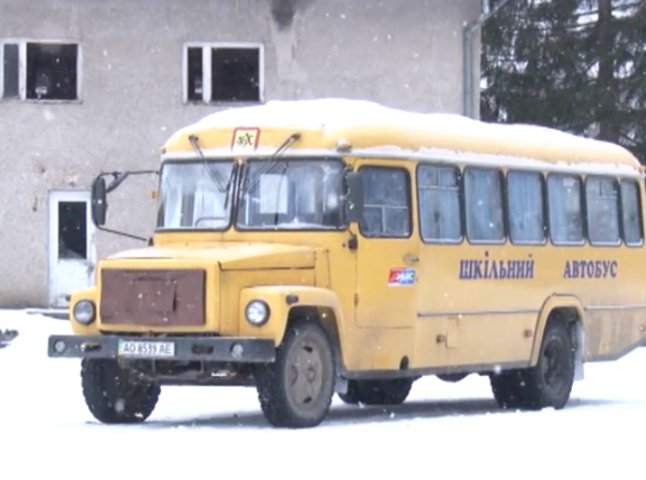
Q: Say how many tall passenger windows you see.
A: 6